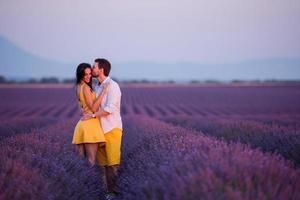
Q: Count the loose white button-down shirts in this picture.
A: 1